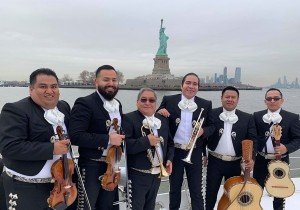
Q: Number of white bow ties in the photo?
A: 6